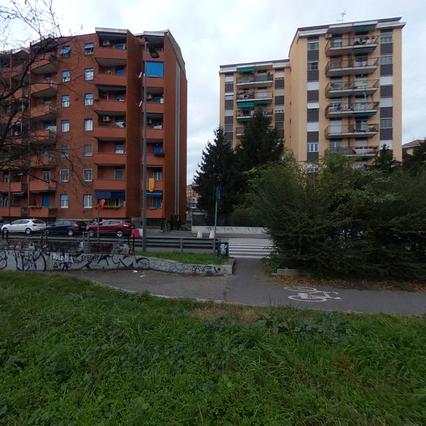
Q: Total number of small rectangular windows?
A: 14